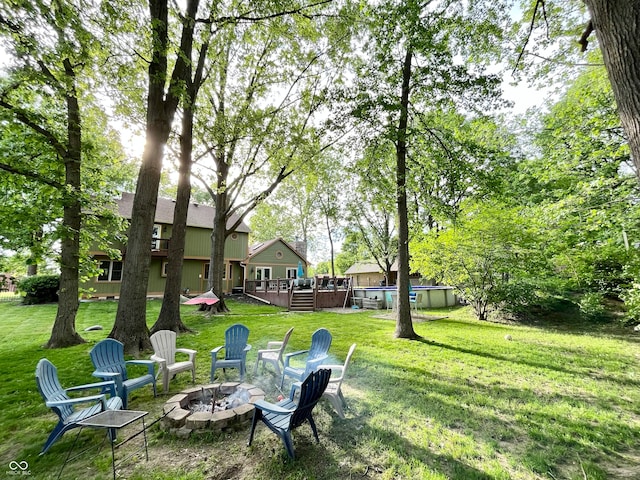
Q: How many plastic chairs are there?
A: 8